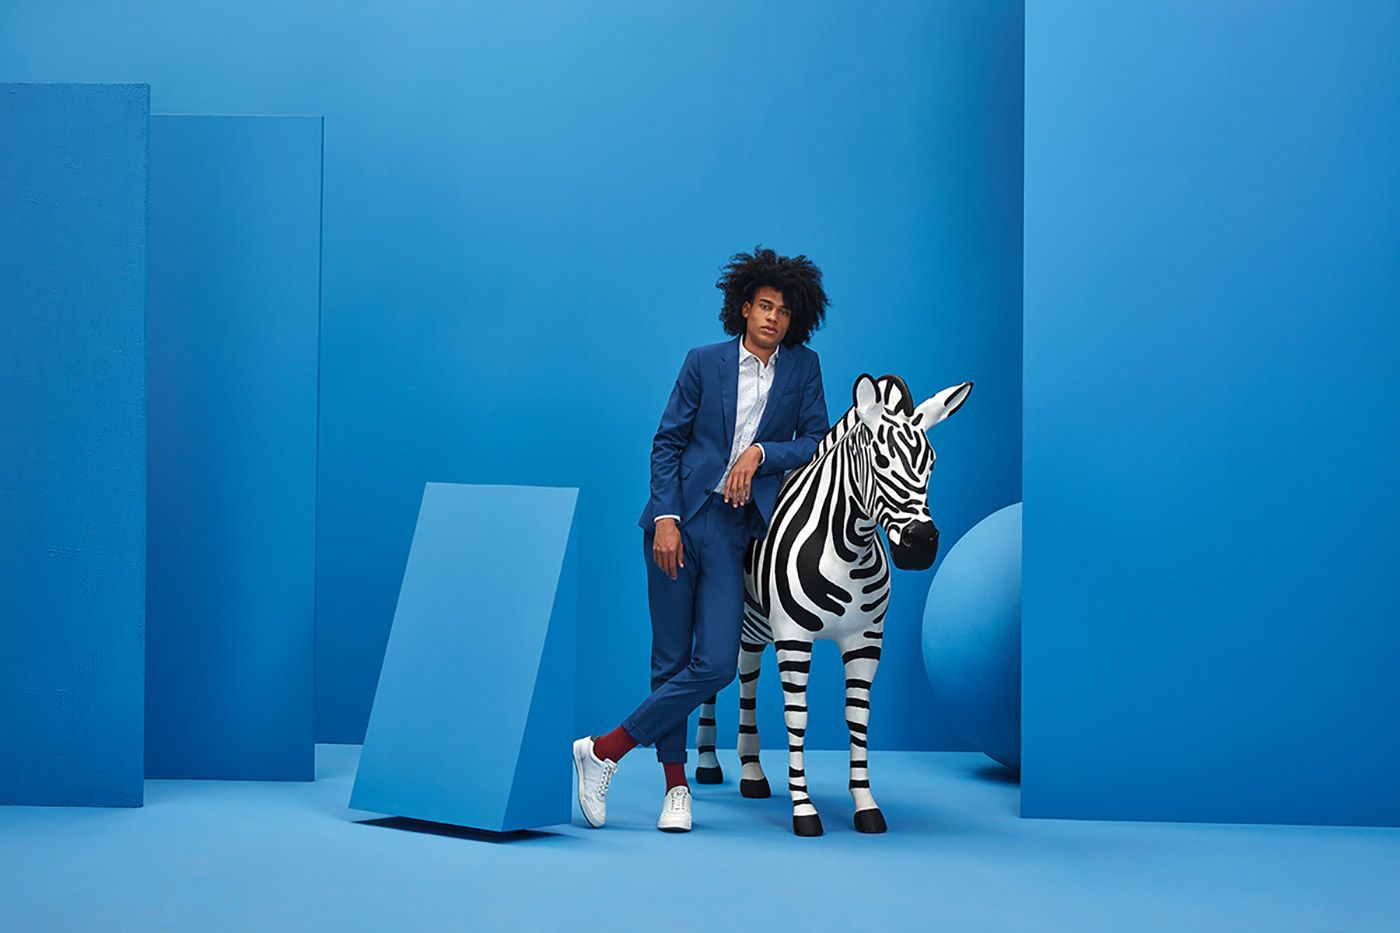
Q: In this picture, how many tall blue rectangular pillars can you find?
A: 3